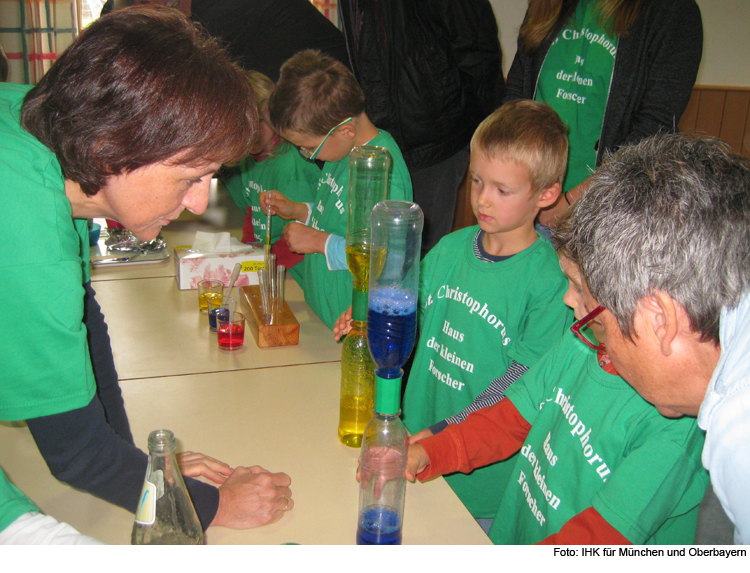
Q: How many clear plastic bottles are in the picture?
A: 4